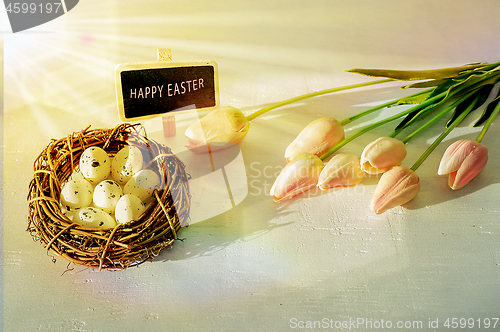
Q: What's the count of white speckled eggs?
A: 7